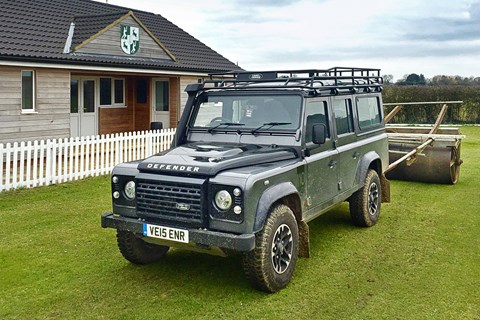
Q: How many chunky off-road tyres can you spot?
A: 3